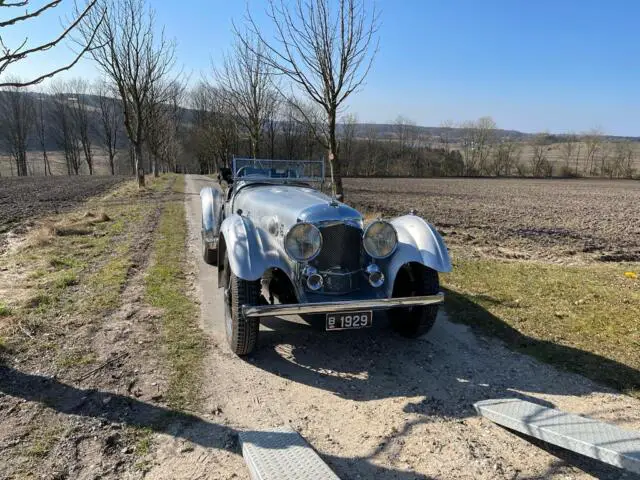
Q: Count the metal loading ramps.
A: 2